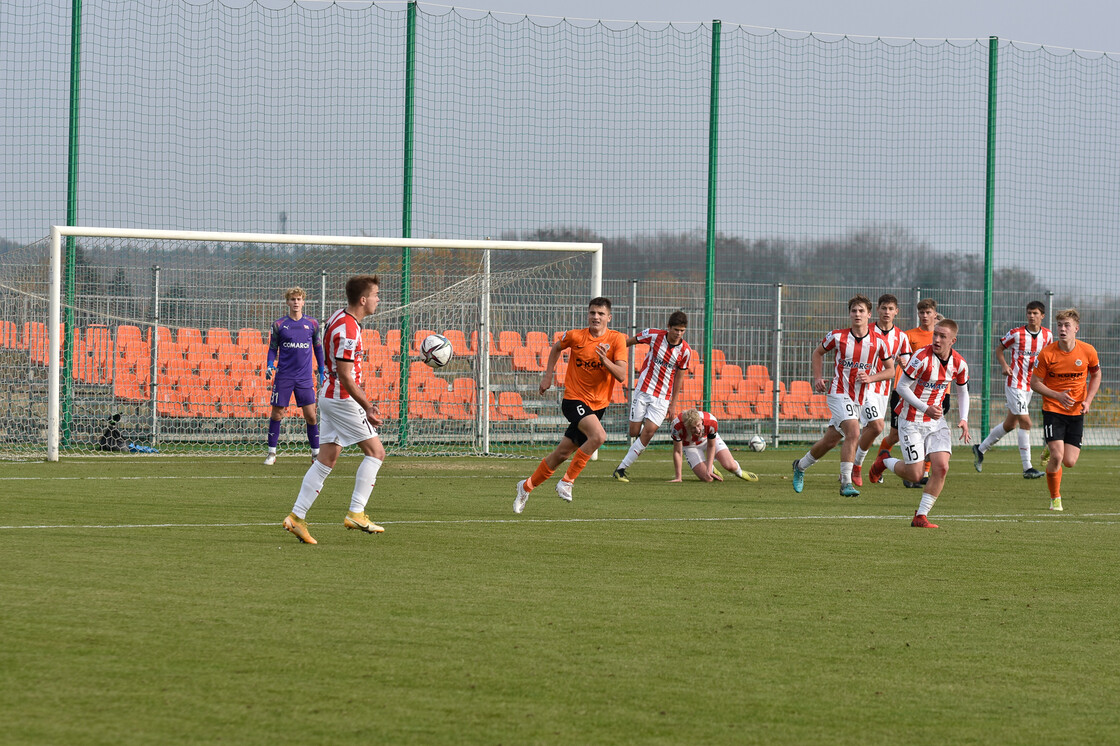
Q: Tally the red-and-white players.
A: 7